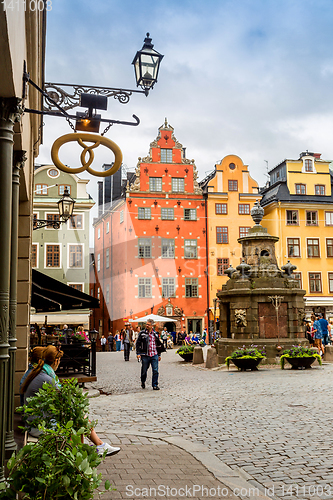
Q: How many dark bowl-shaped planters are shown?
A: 3